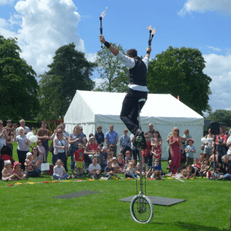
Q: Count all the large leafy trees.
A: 4